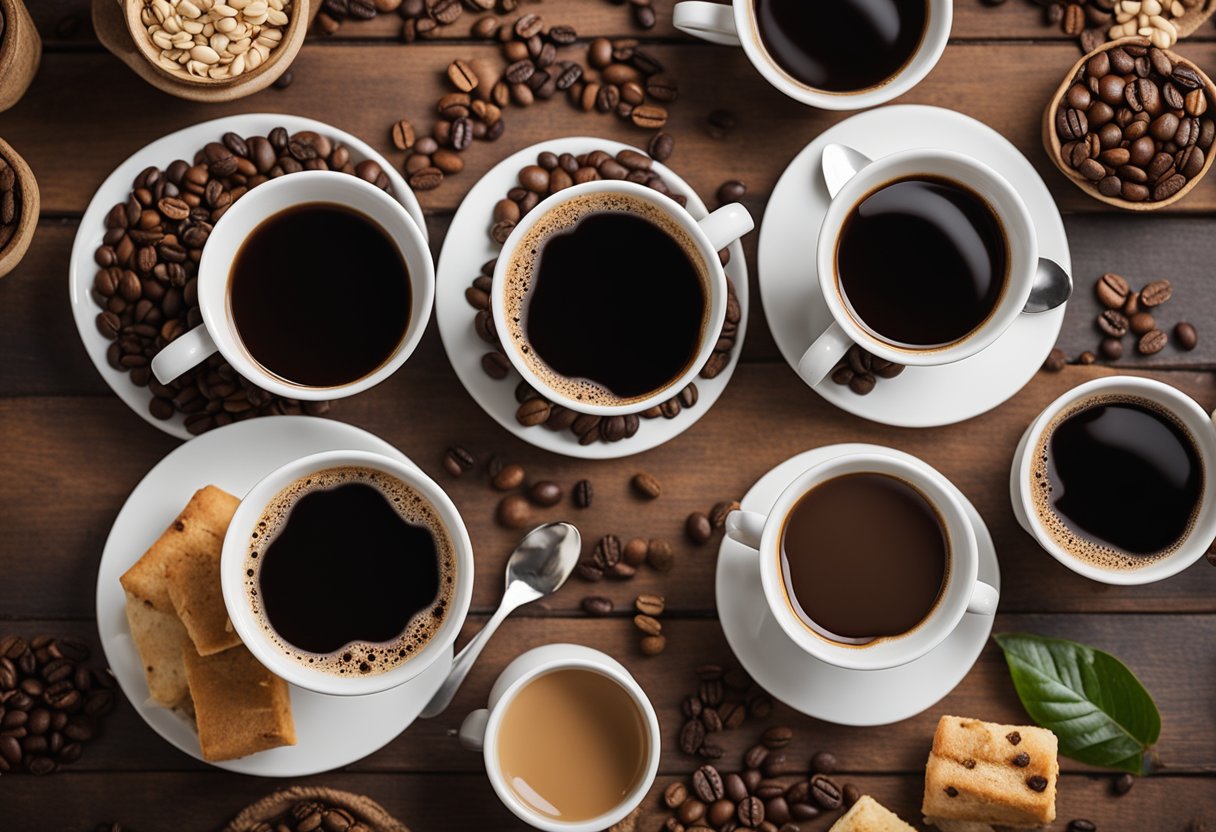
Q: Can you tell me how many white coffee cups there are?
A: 8